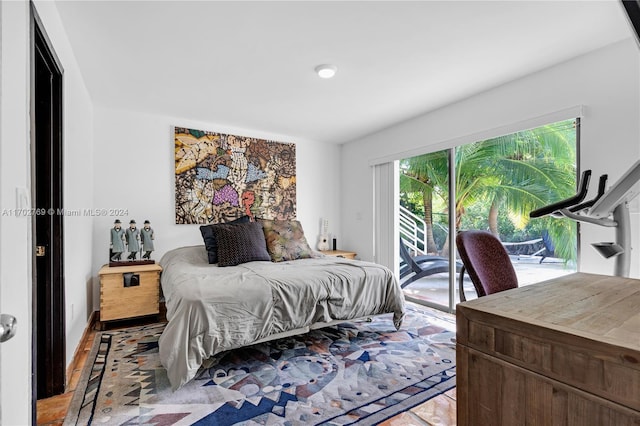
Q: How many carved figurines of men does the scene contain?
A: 3